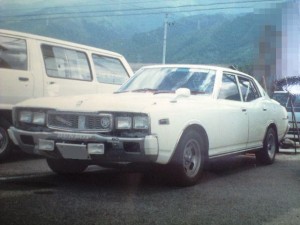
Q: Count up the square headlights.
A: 4